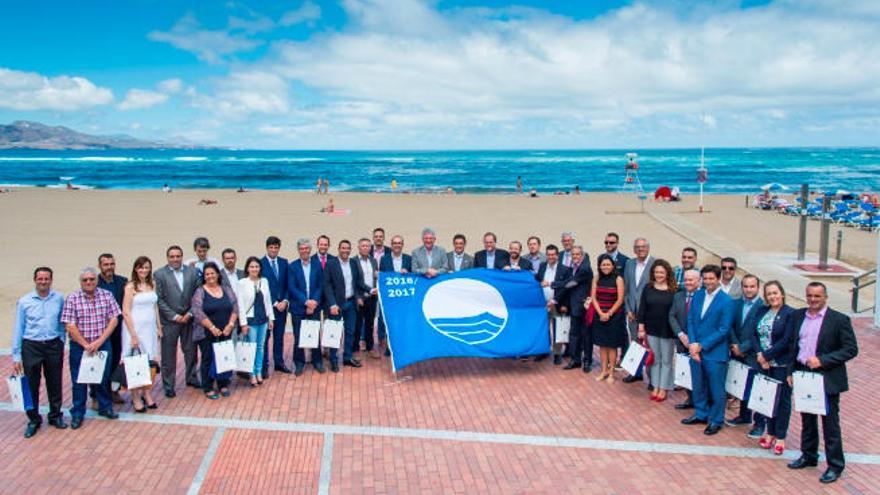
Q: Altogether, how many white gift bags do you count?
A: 13